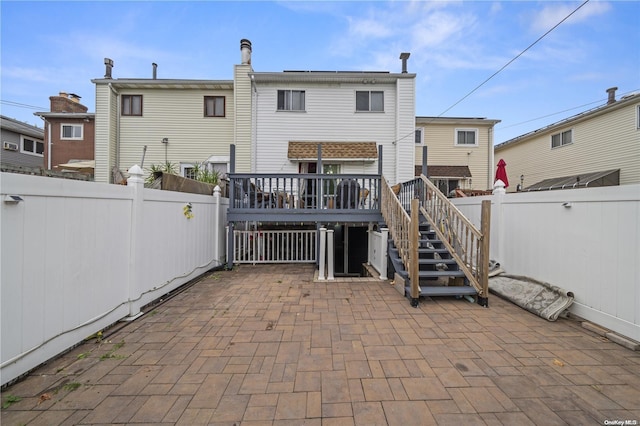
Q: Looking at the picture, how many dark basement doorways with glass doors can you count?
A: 1